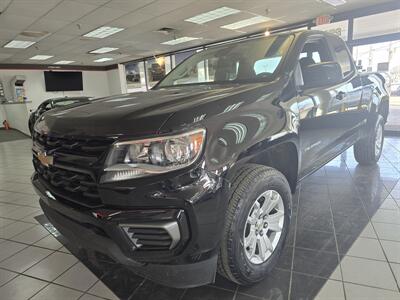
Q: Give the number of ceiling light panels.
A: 10